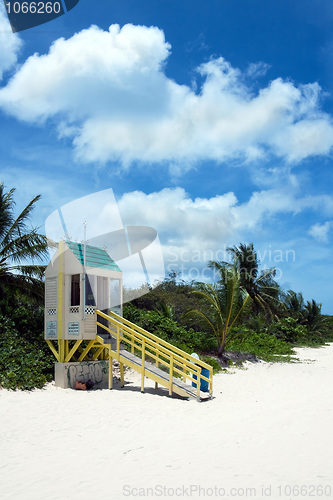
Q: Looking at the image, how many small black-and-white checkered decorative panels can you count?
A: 3